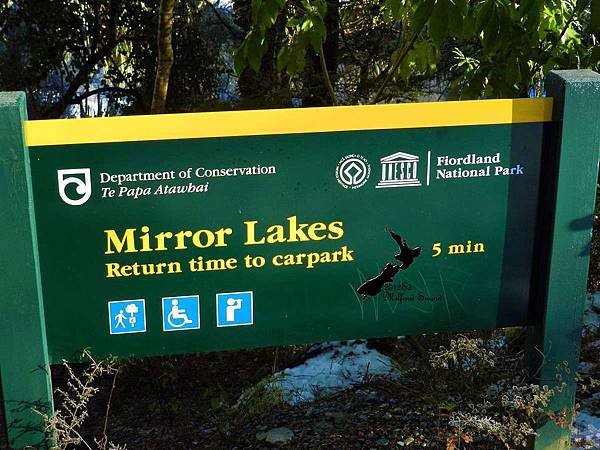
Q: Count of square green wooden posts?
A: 2